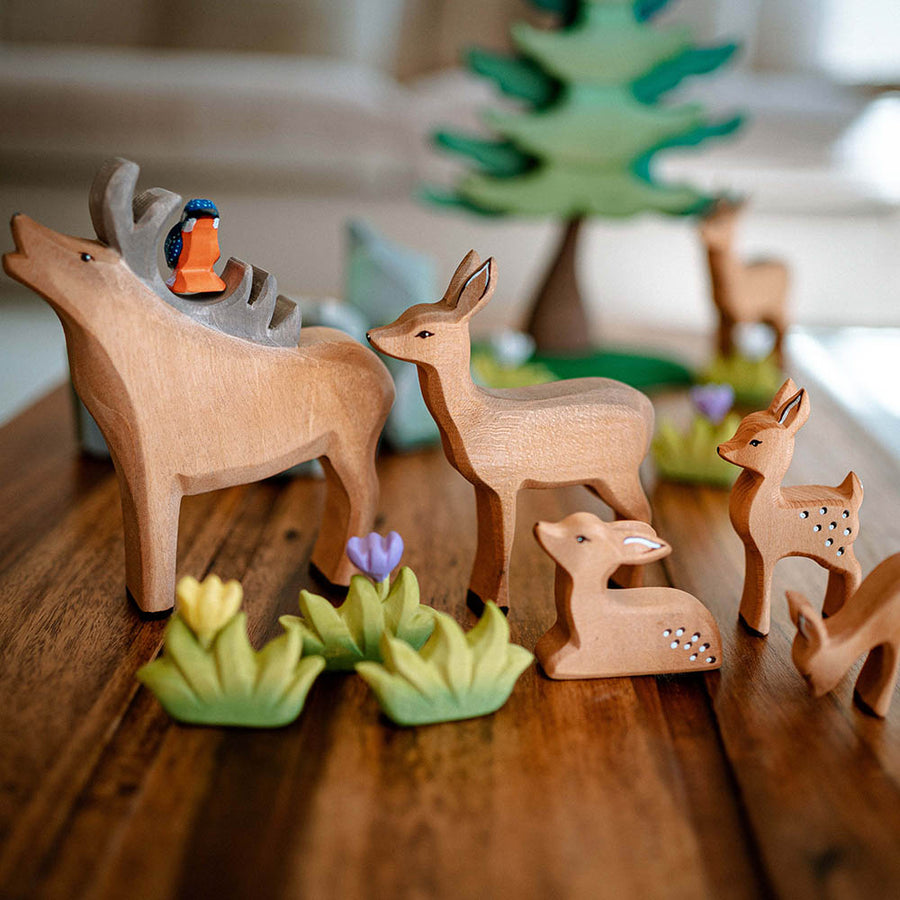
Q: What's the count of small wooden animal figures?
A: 7